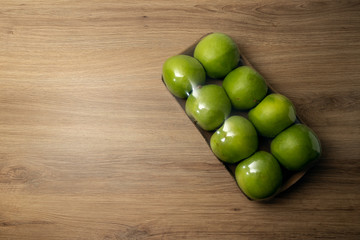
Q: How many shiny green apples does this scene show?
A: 8